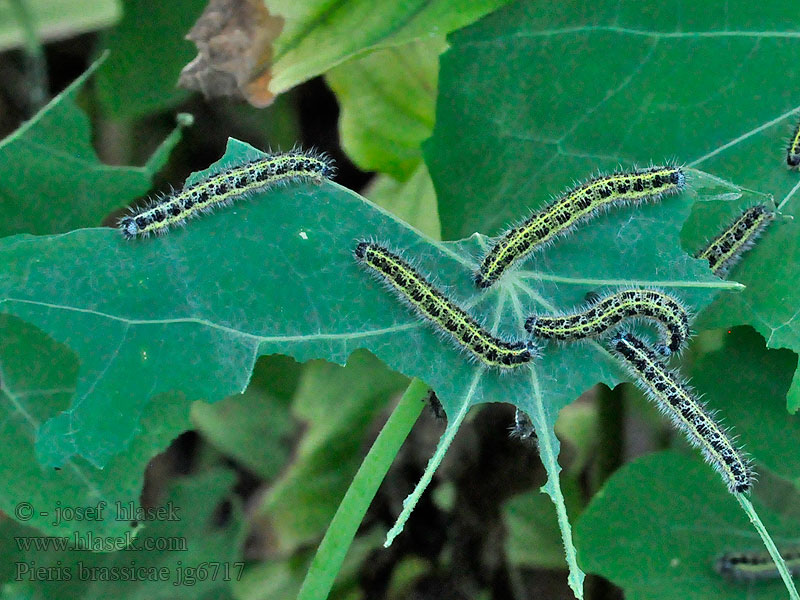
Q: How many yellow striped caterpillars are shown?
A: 8